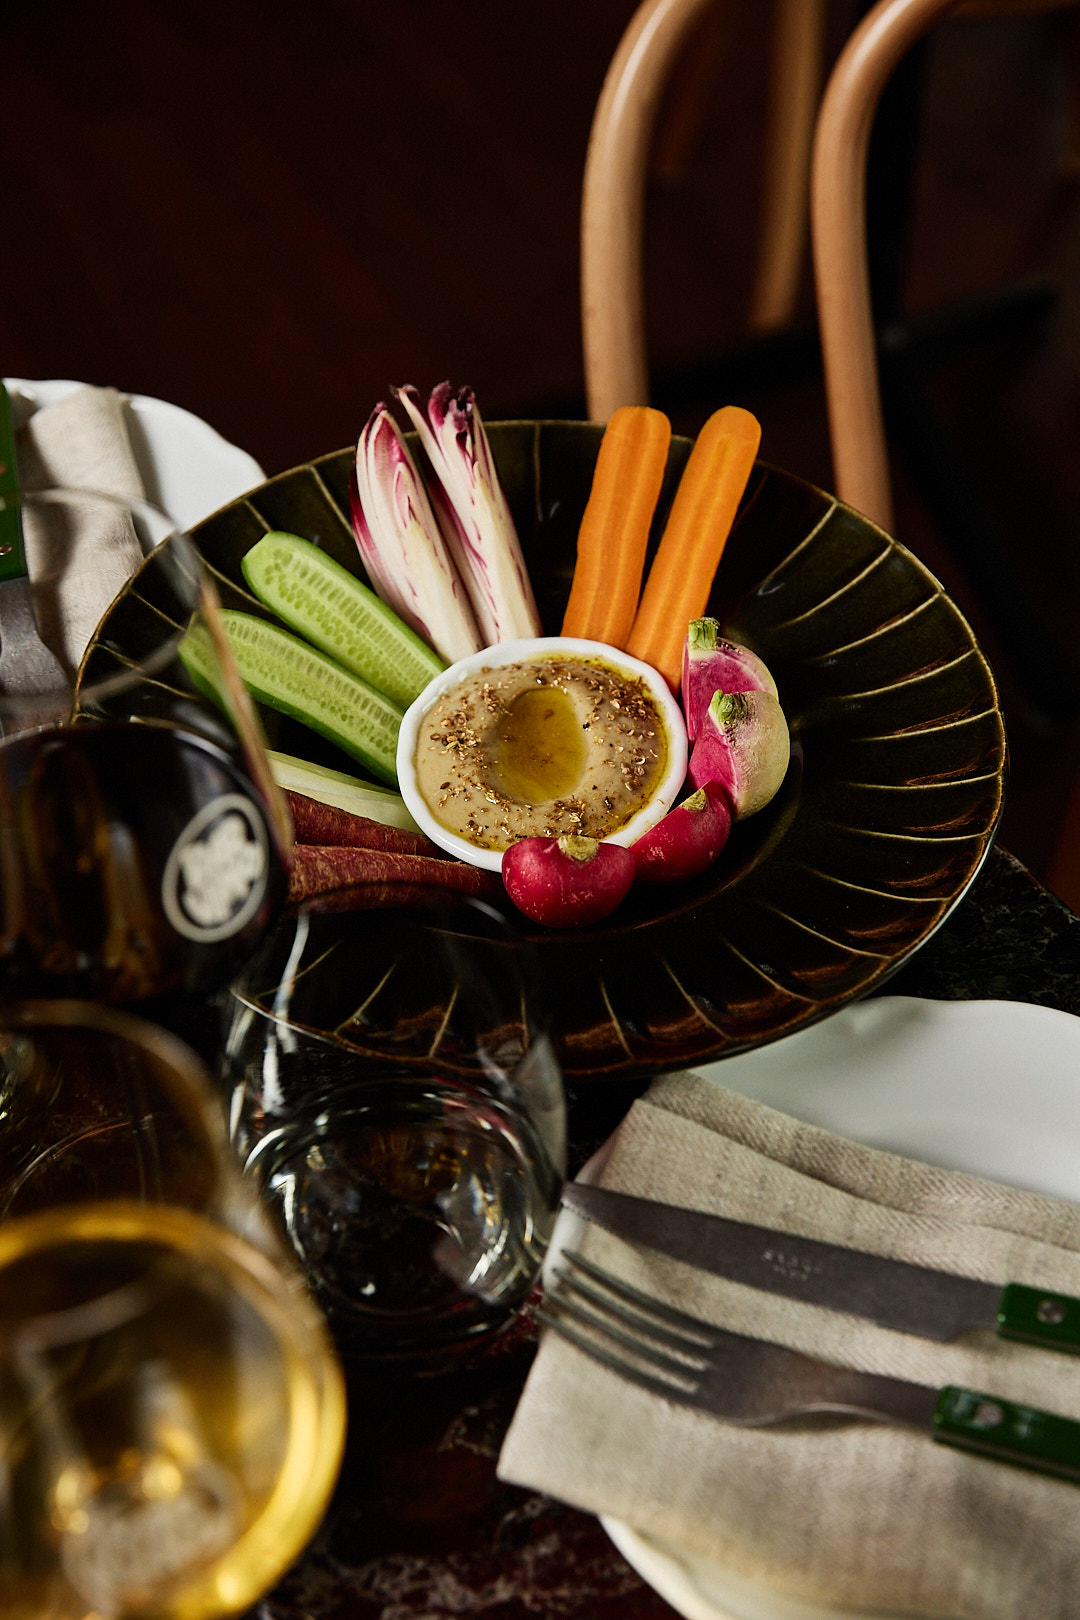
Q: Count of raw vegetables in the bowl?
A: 13